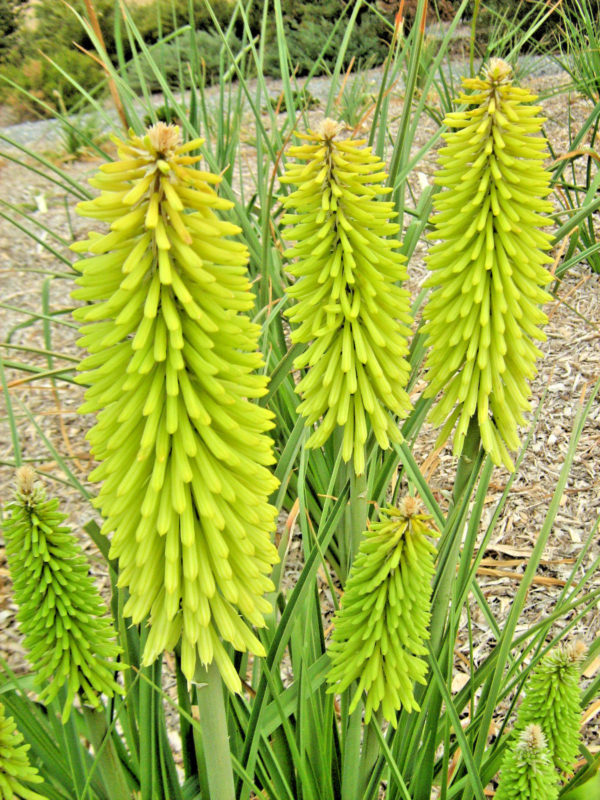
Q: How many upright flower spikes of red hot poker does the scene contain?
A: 8